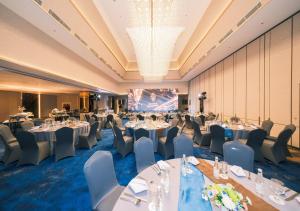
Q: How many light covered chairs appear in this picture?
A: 4